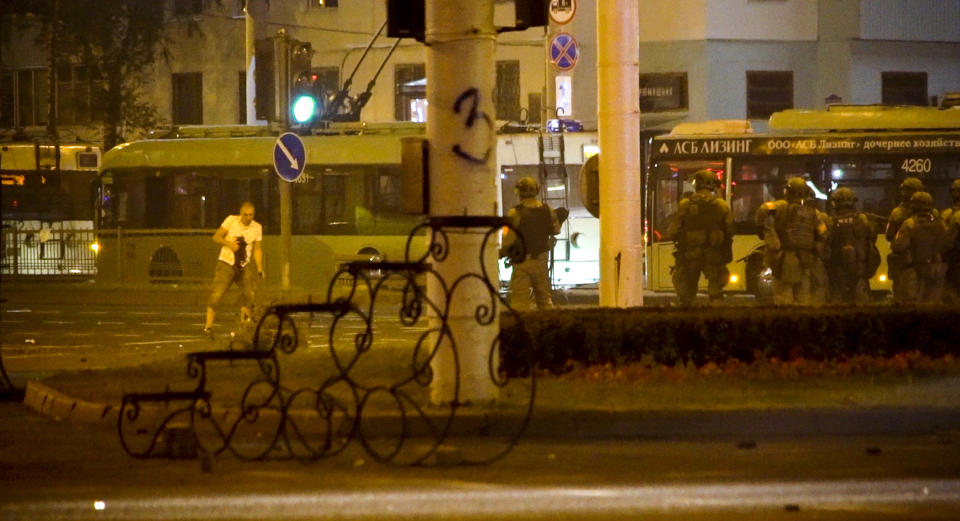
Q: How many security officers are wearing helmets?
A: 7